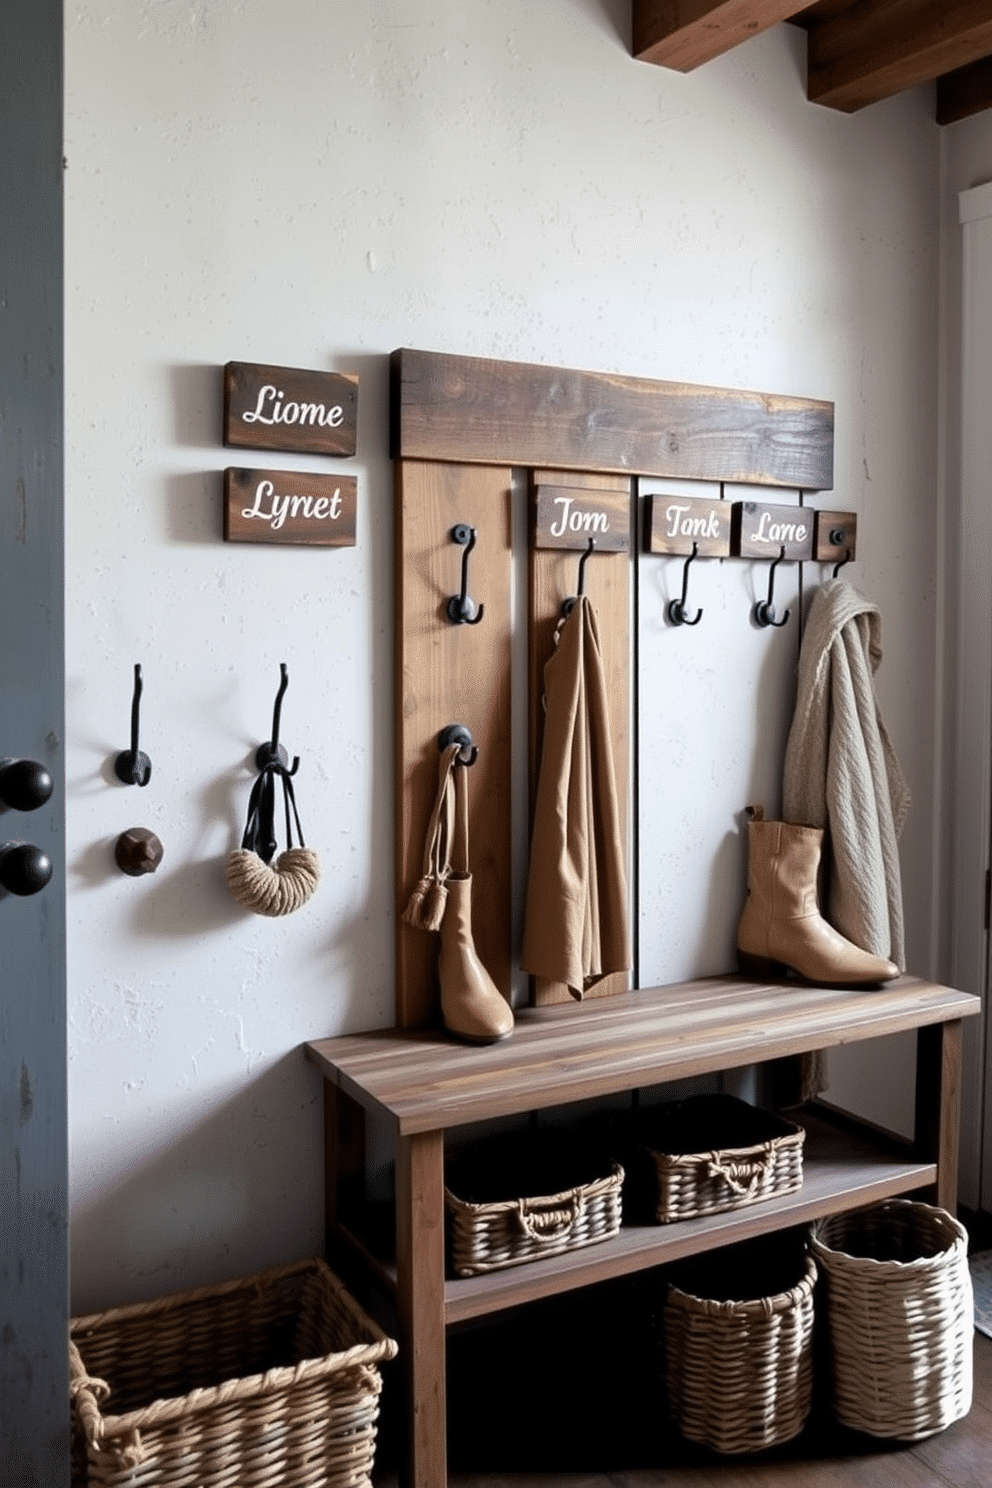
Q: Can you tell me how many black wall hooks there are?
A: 8